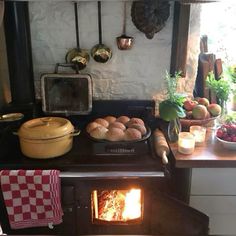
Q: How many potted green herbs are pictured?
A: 2